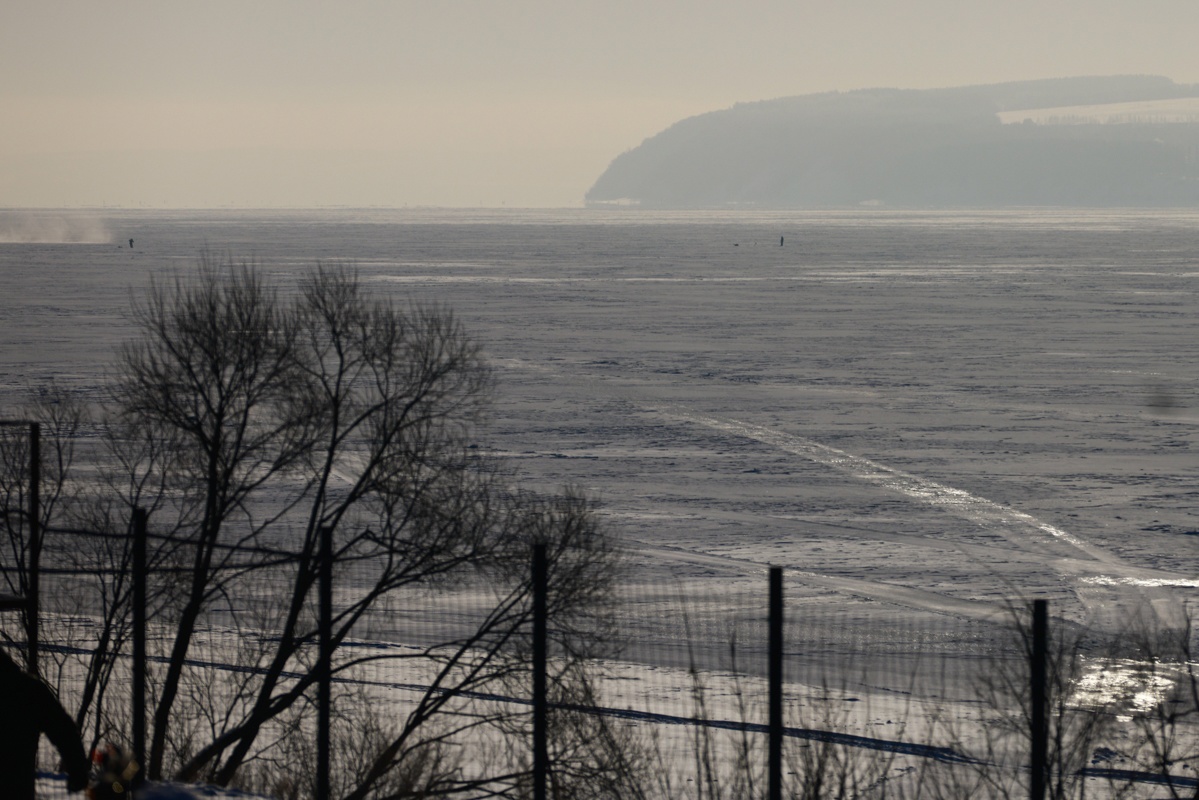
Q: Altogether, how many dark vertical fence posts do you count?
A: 6